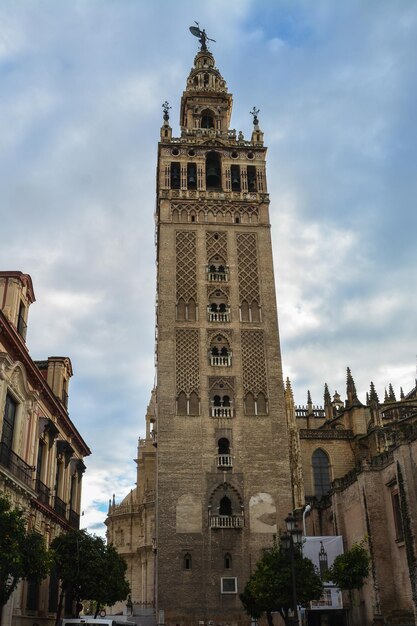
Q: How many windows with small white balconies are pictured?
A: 6